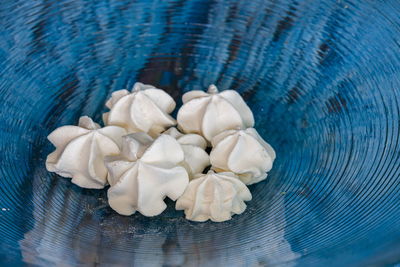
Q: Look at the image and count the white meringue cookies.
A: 7